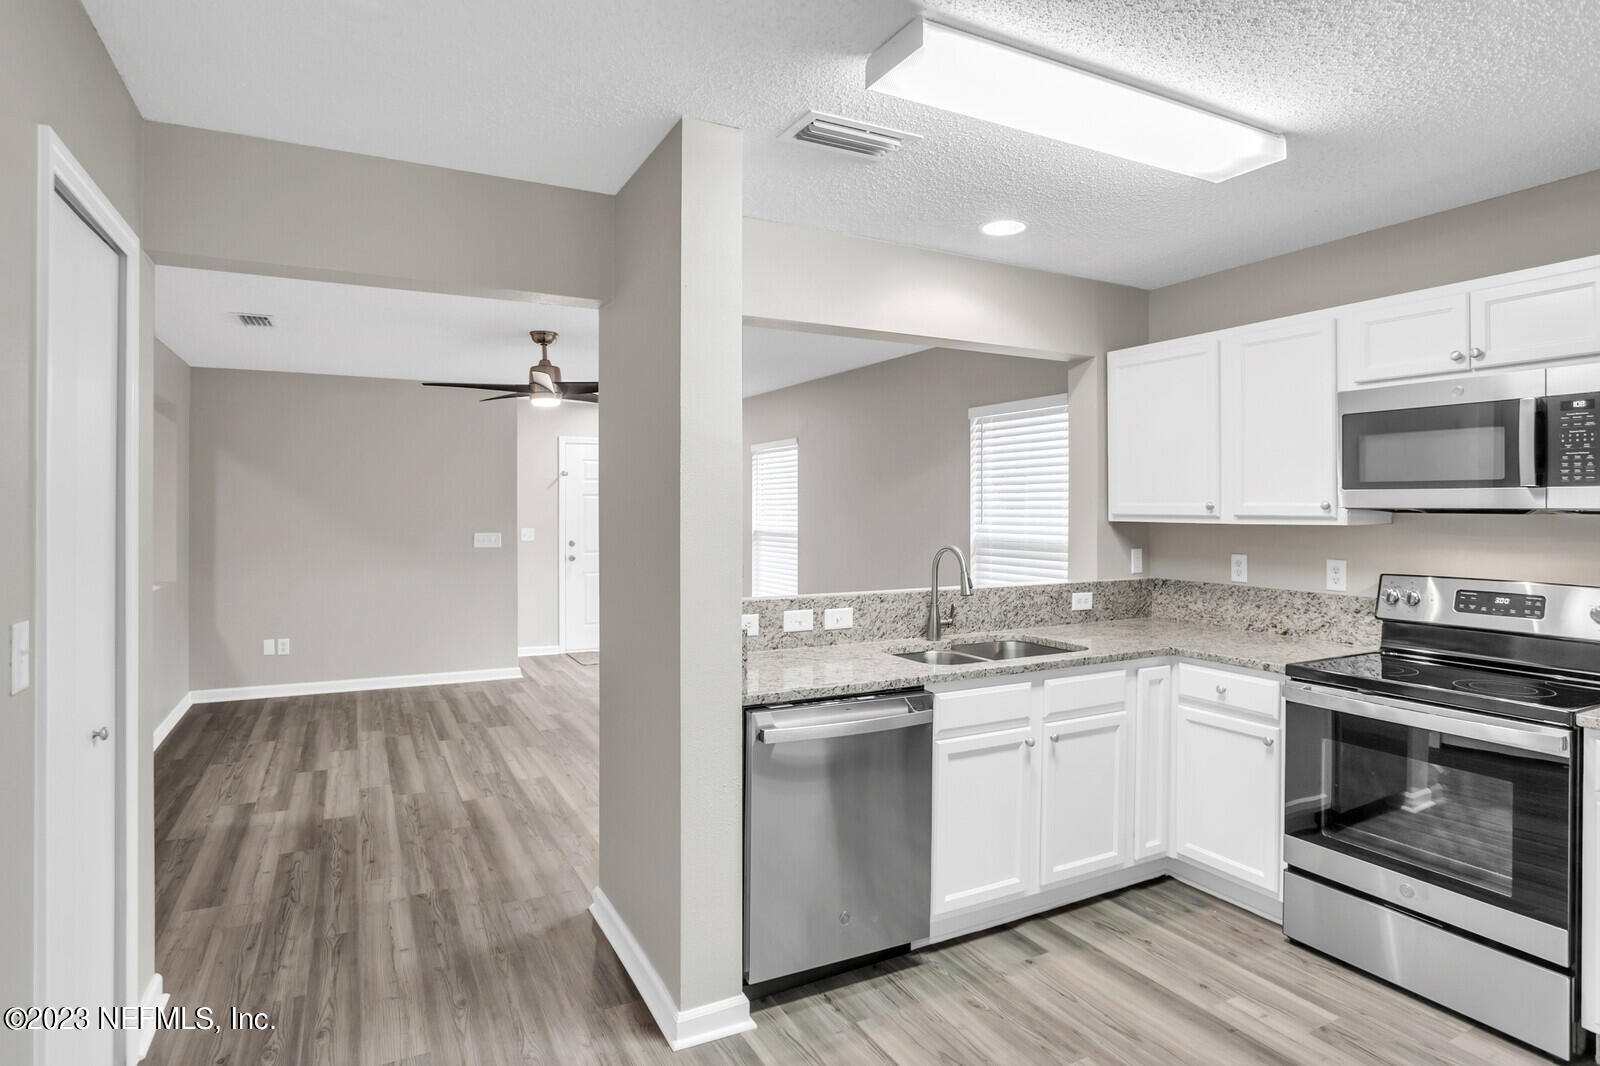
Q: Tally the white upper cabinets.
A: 4